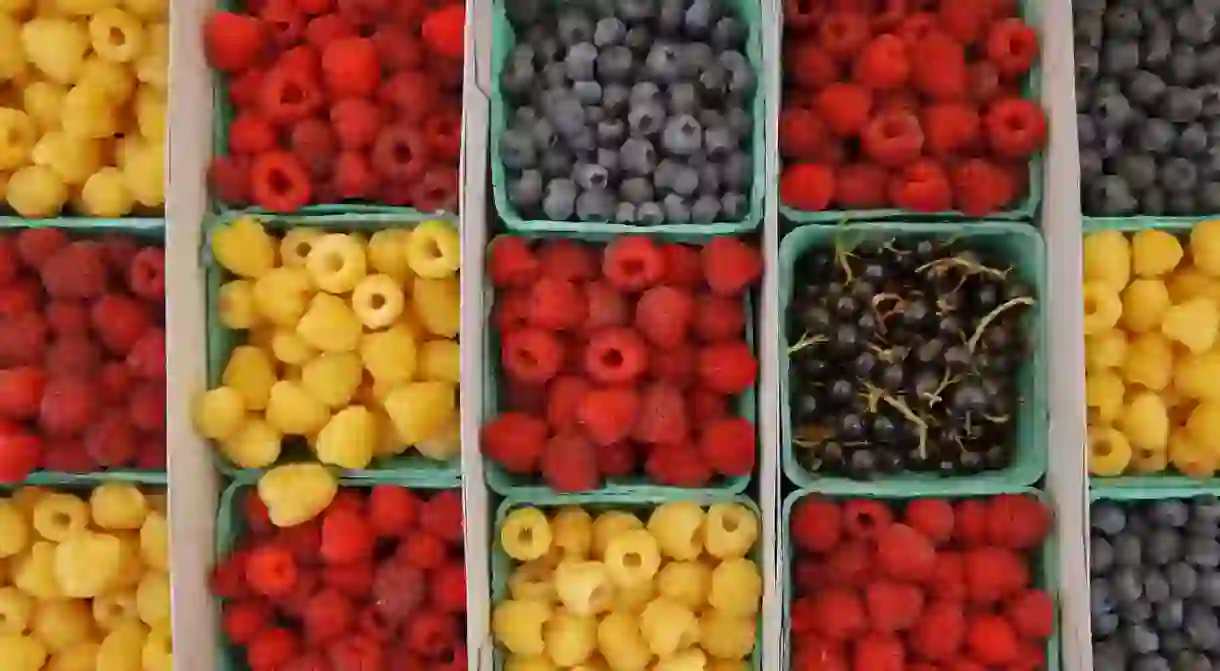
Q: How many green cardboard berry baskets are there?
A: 15